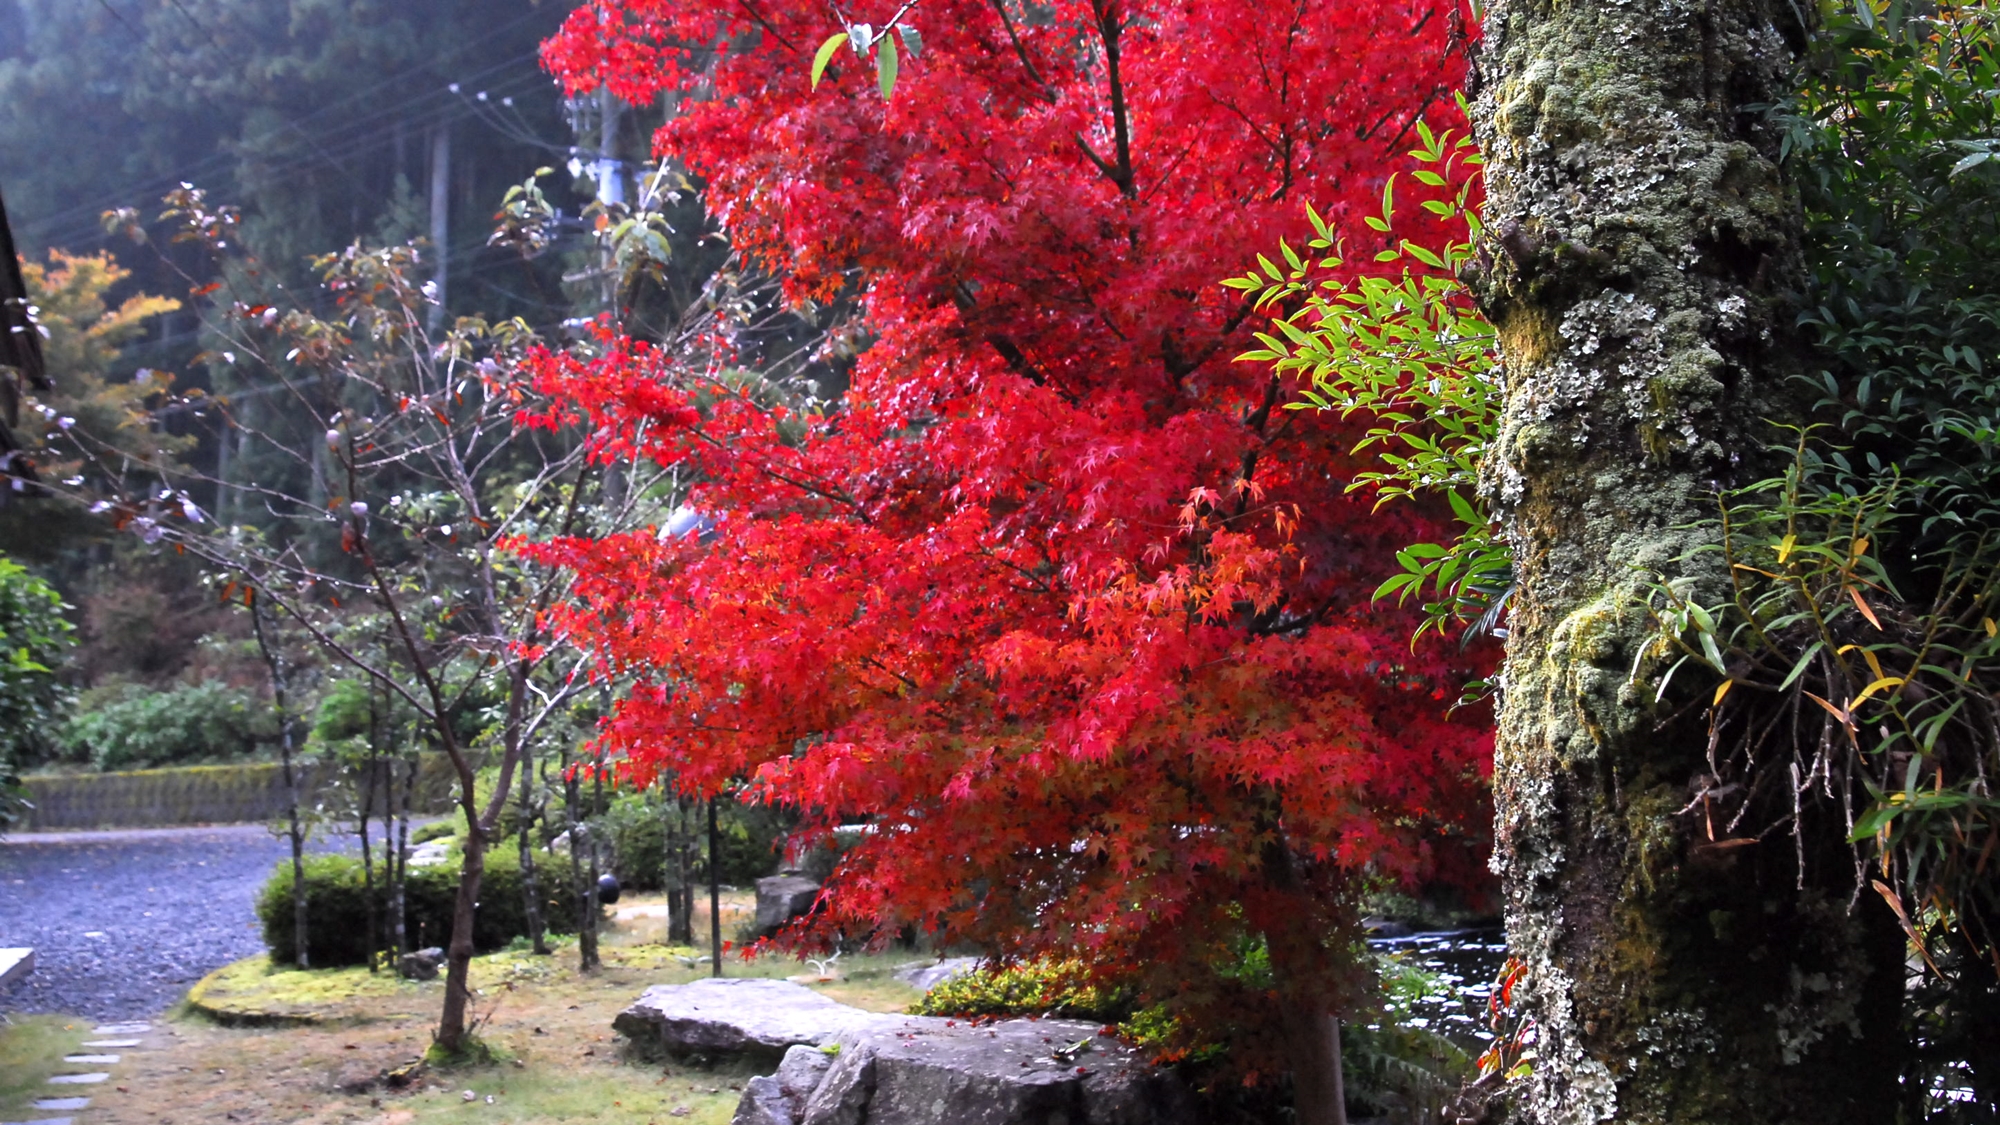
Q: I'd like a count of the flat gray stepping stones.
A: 6